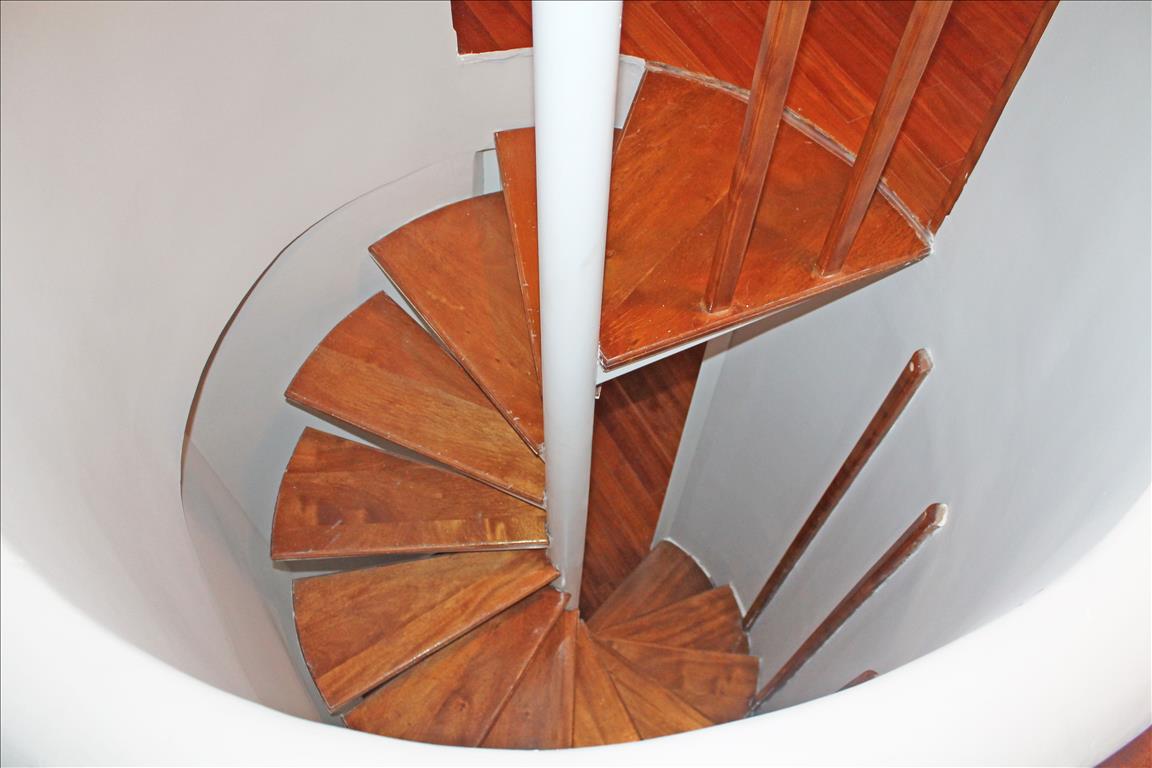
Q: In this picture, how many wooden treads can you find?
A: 13